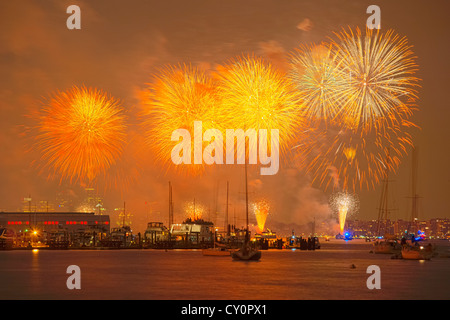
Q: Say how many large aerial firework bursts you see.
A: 5